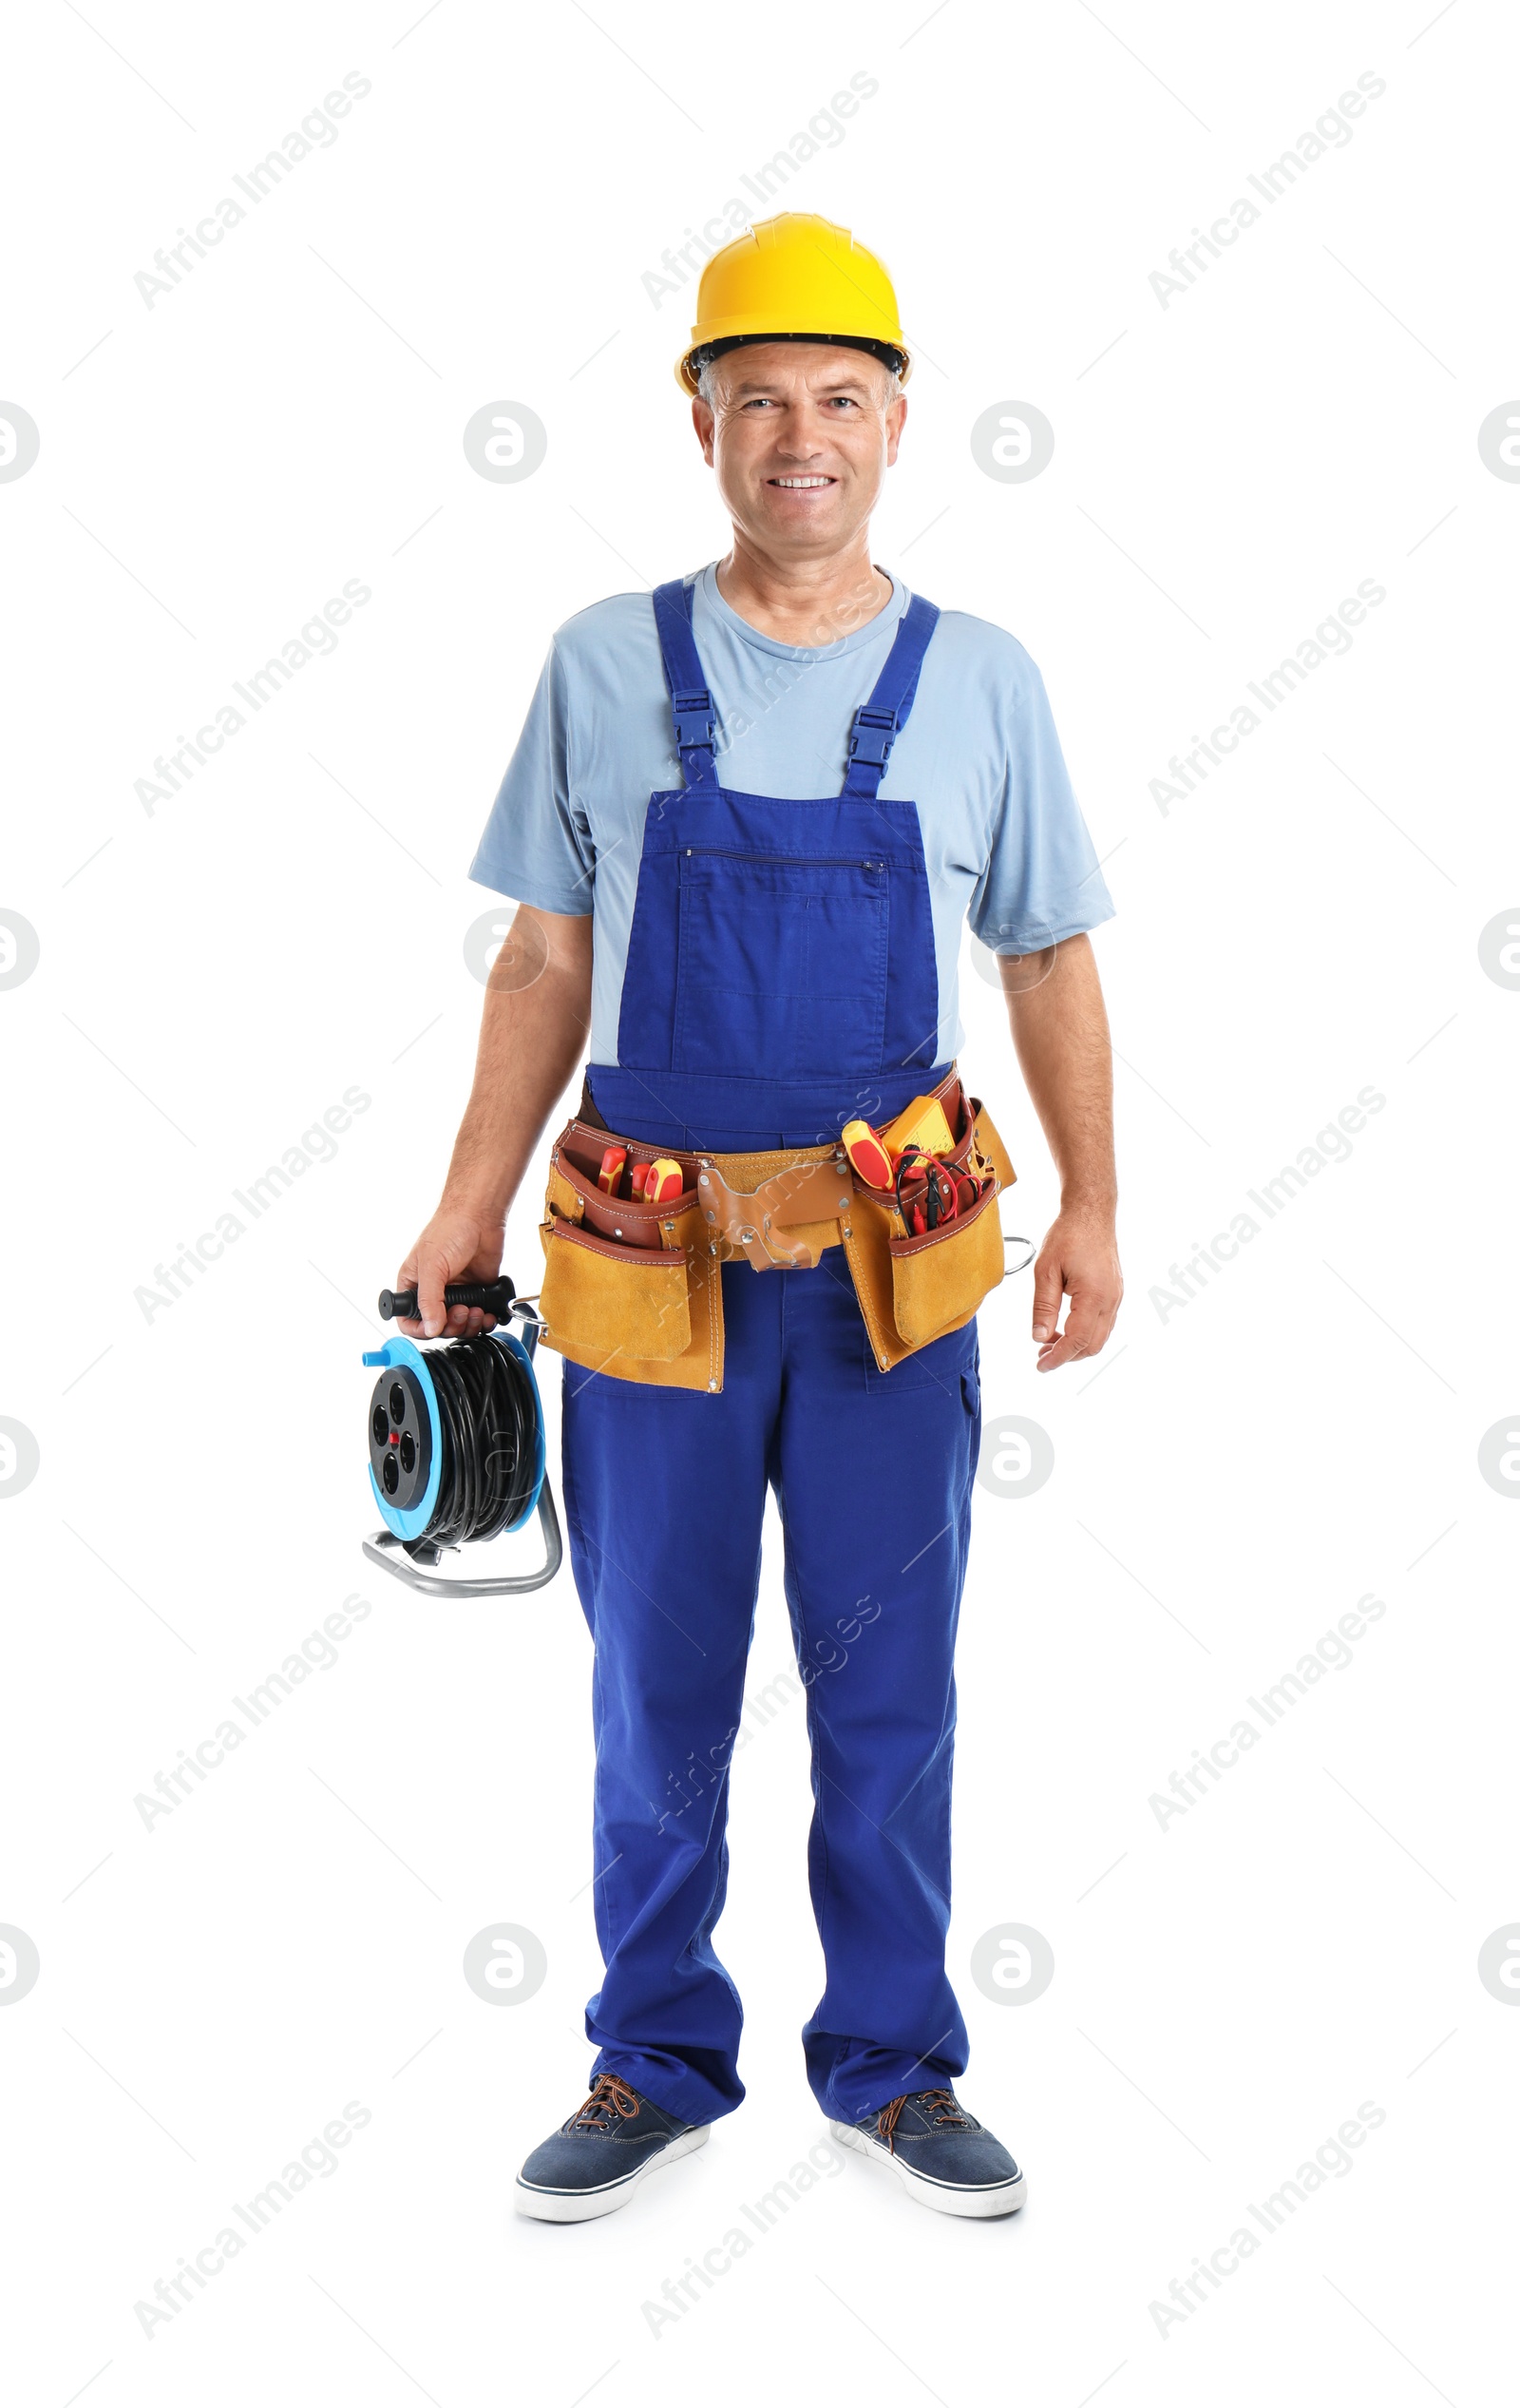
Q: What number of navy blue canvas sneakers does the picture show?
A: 2